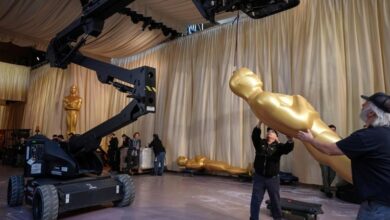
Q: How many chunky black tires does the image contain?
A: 3